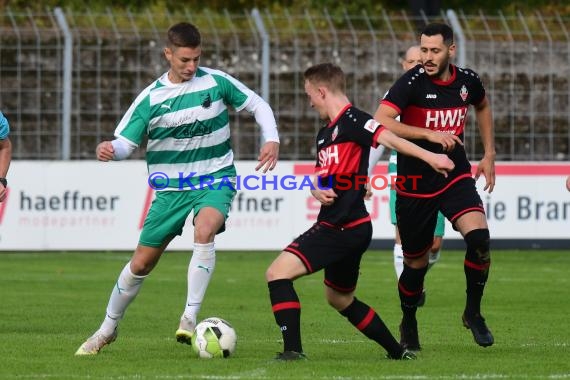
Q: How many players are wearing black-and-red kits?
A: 2